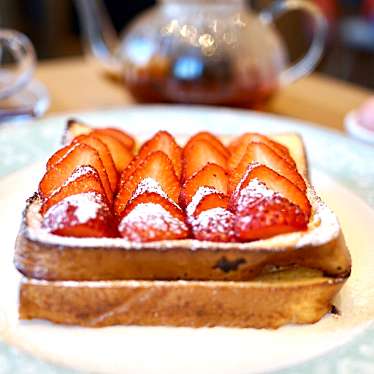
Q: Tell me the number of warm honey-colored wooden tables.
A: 1